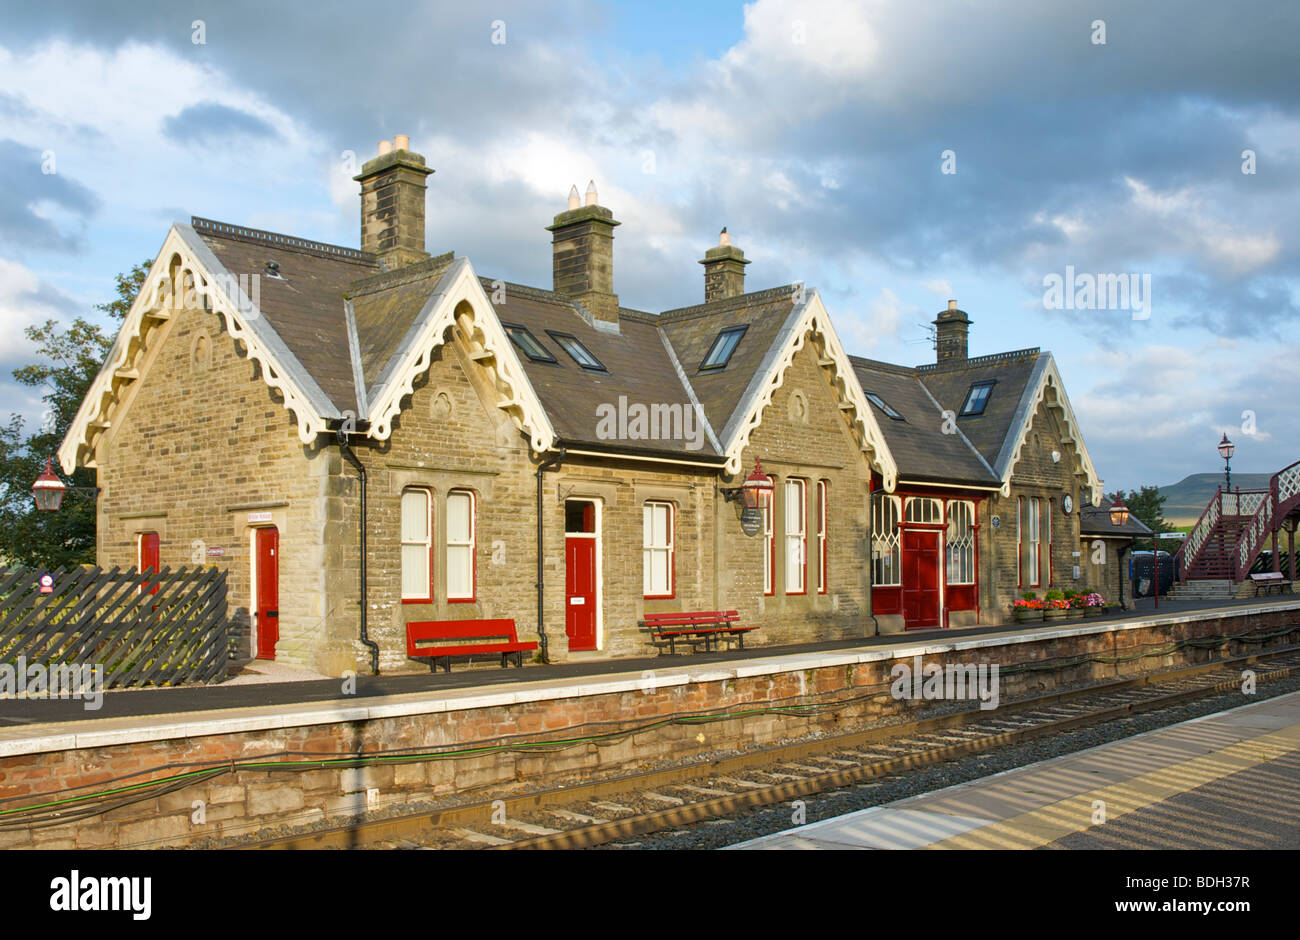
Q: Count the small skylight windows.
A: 5